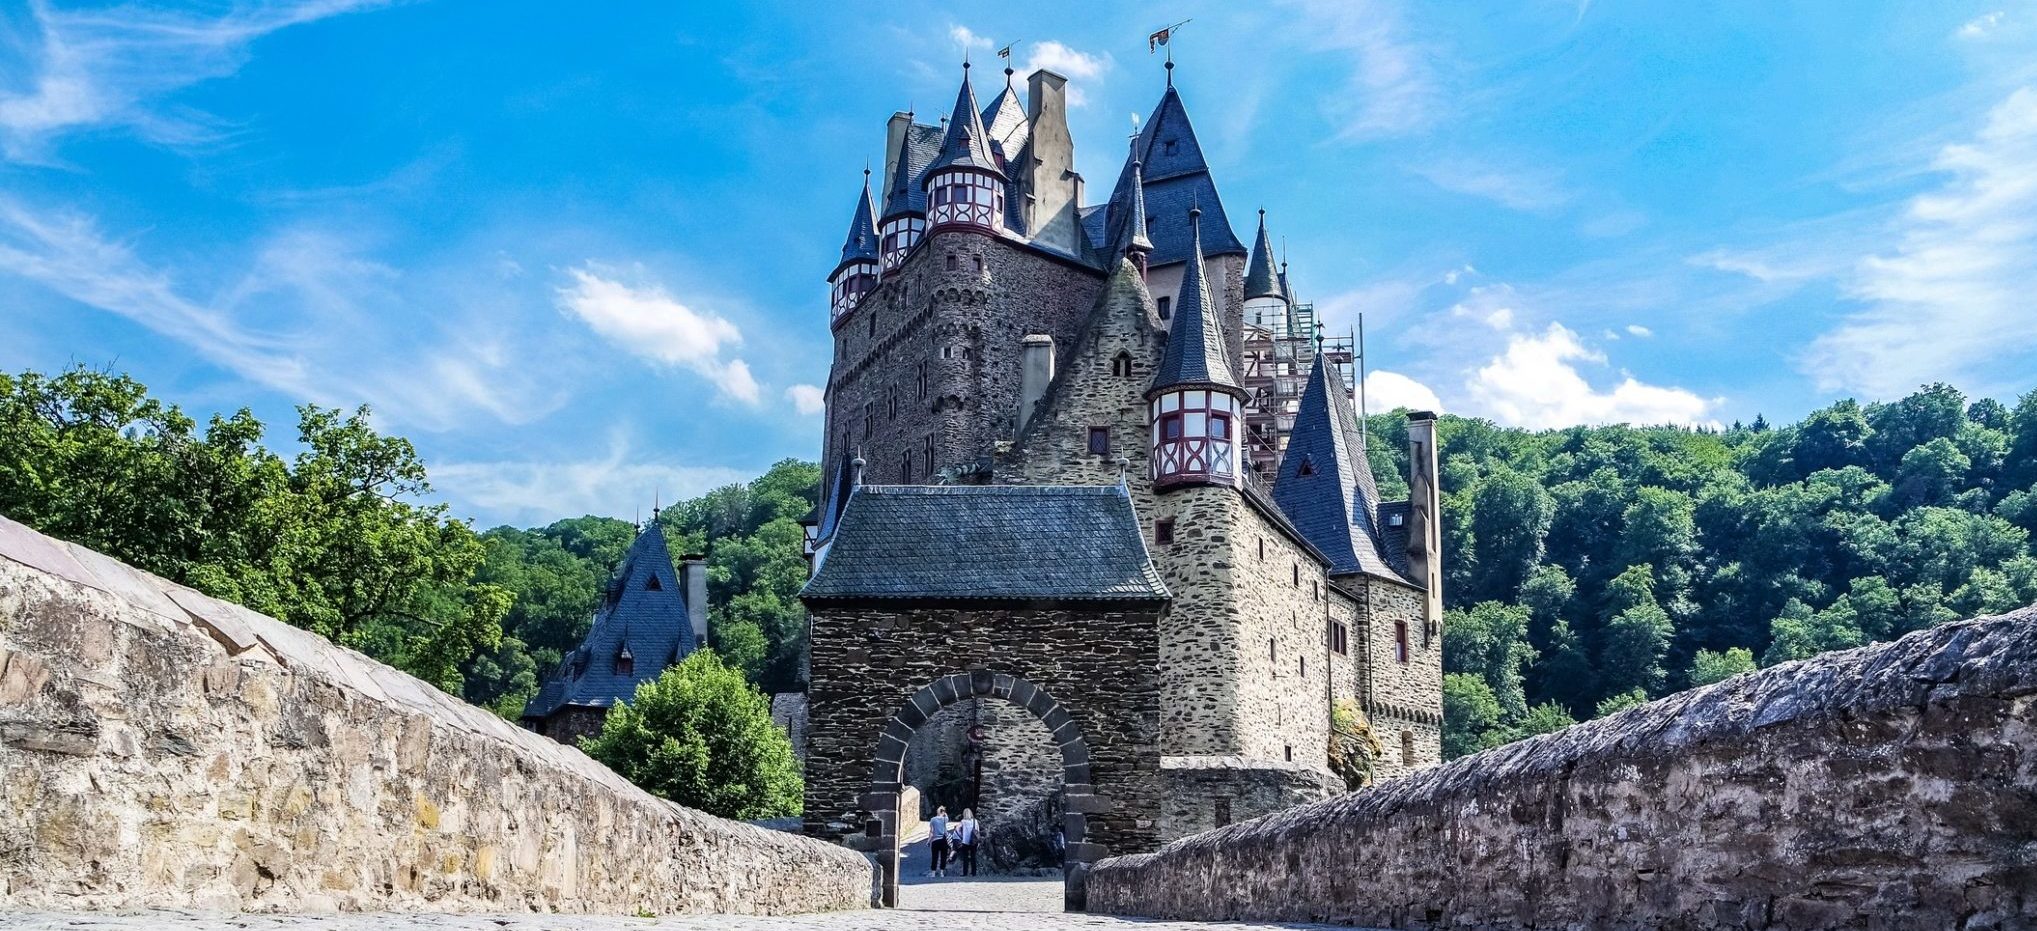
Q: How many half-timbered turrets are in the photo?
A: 4